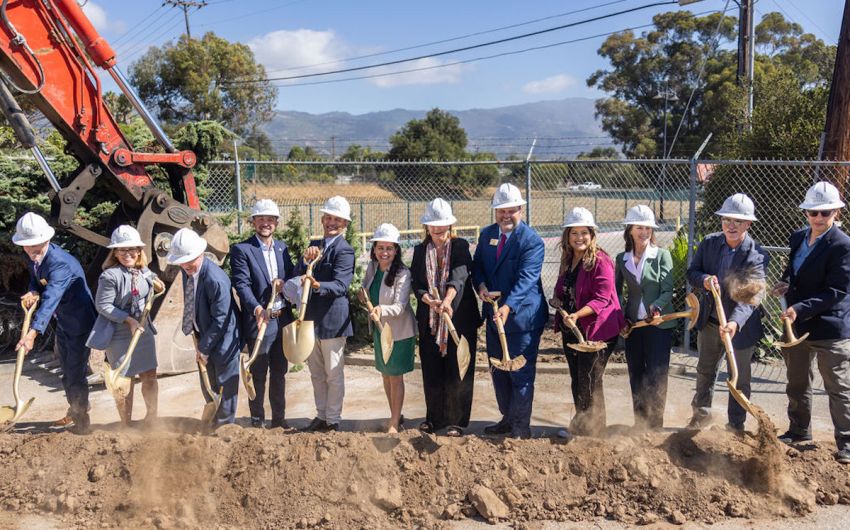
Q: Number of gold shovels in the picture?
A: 12